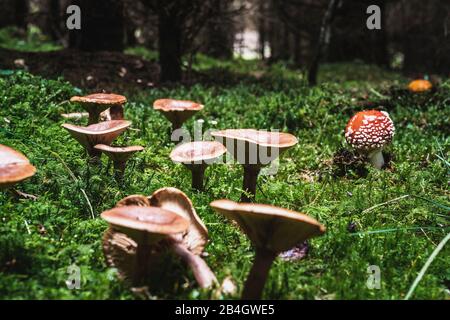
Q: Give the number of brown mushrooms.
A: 10